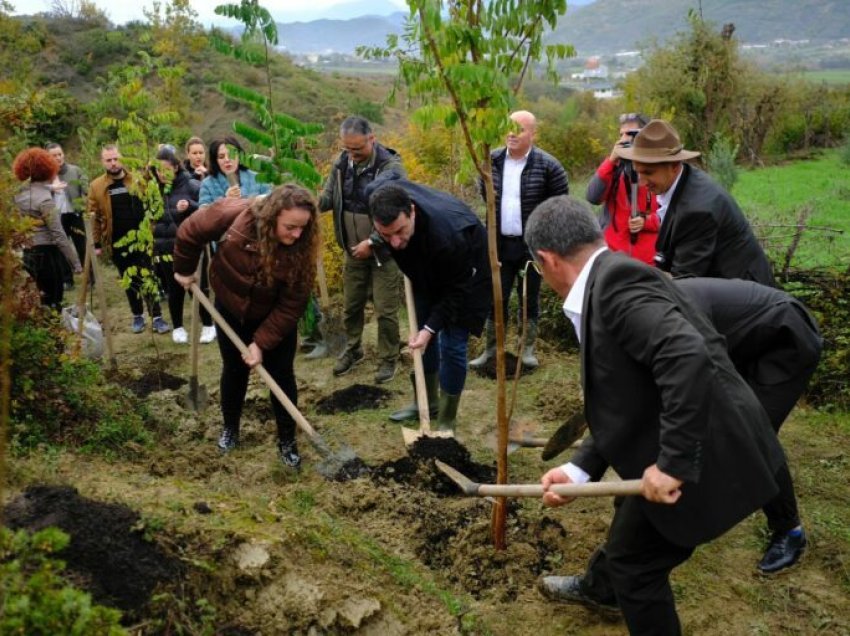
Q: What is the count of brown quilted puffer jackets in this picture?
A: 1